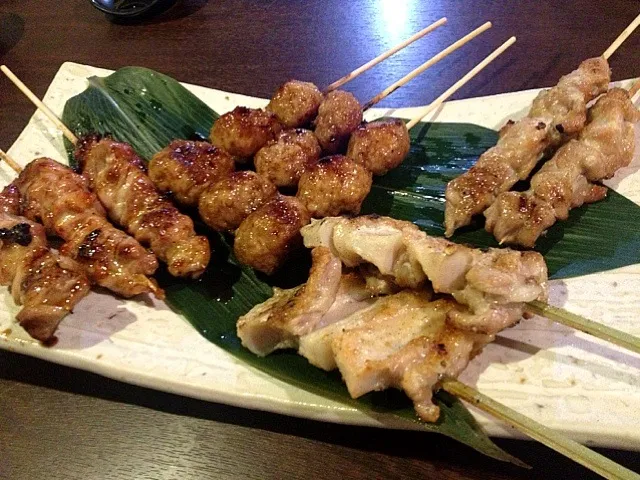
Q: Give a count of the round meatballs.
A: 9